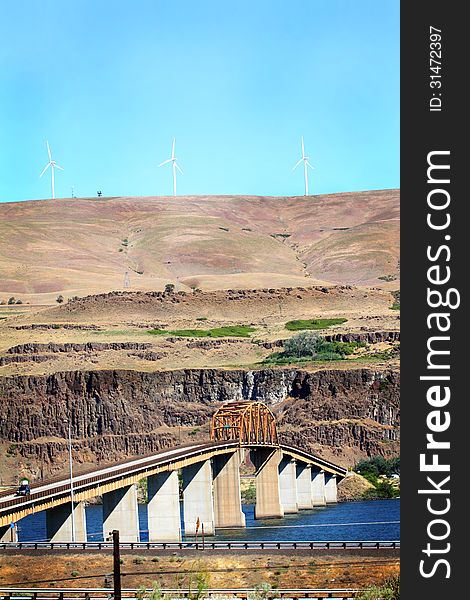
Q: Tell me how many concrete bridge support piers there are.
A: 11